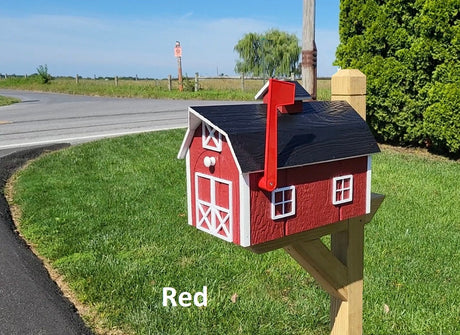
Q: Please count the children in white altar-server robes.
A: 0